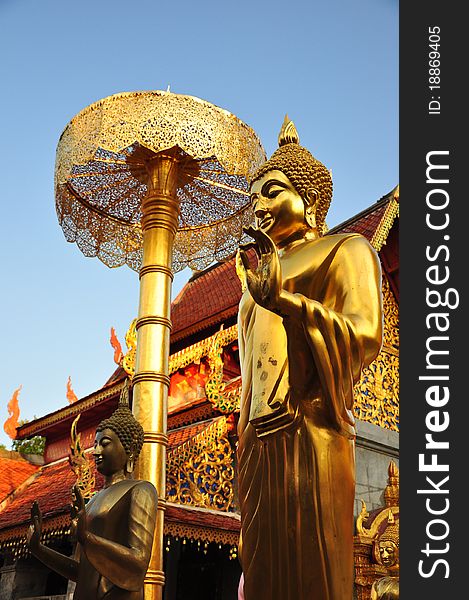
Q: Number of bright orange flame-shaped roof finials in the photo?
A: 3